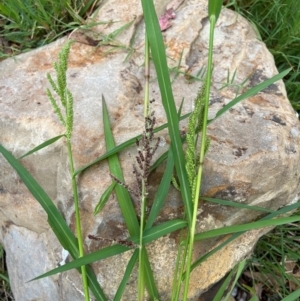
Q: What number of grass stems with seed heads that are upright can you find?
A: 3